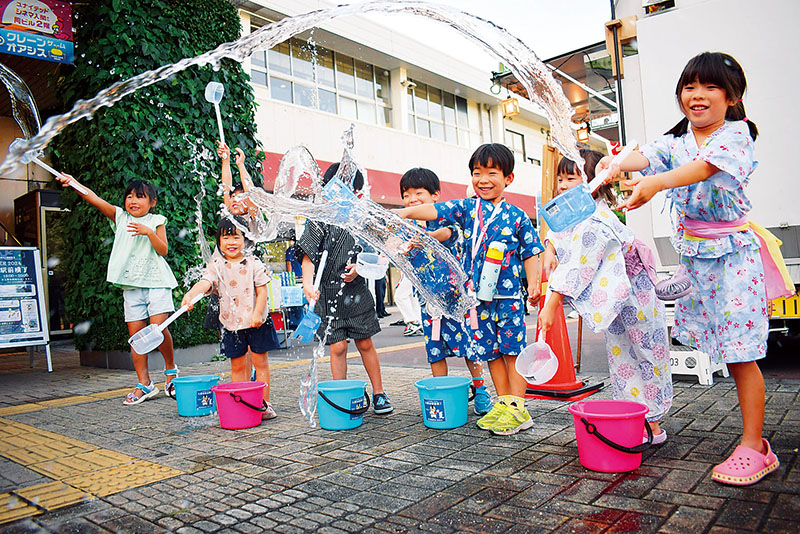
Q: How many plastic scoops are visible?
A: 8